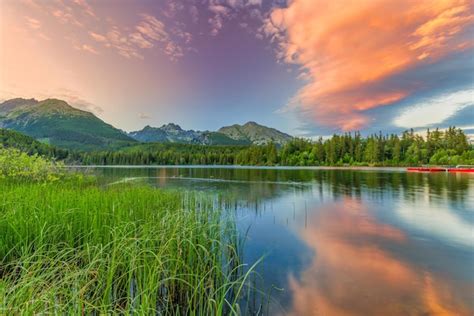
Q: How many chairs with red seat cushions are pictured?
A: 0